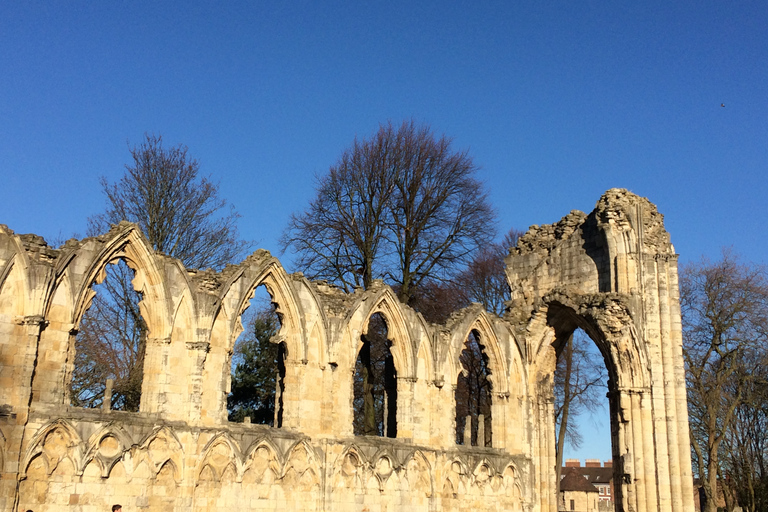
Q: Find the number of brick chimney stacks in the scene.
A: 3